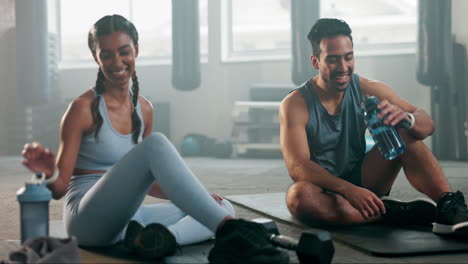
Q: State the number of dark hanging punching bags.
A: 4